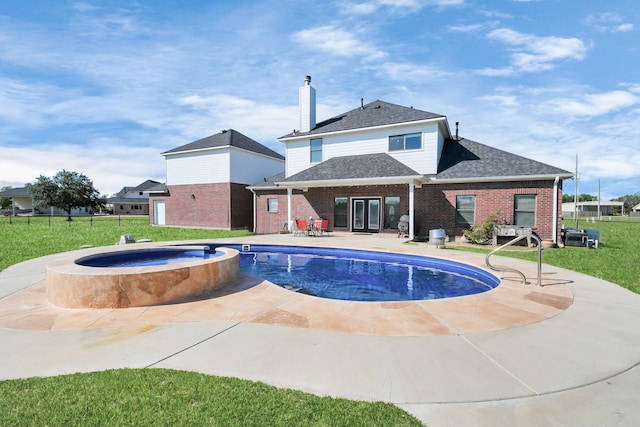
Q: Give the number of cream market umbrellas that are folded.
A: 0